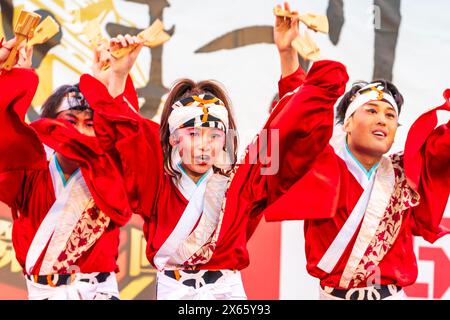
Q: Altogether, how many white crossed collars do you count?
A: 3